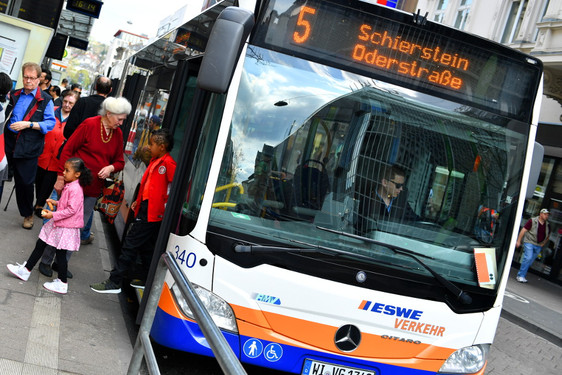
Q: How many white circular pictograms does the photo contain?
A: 2